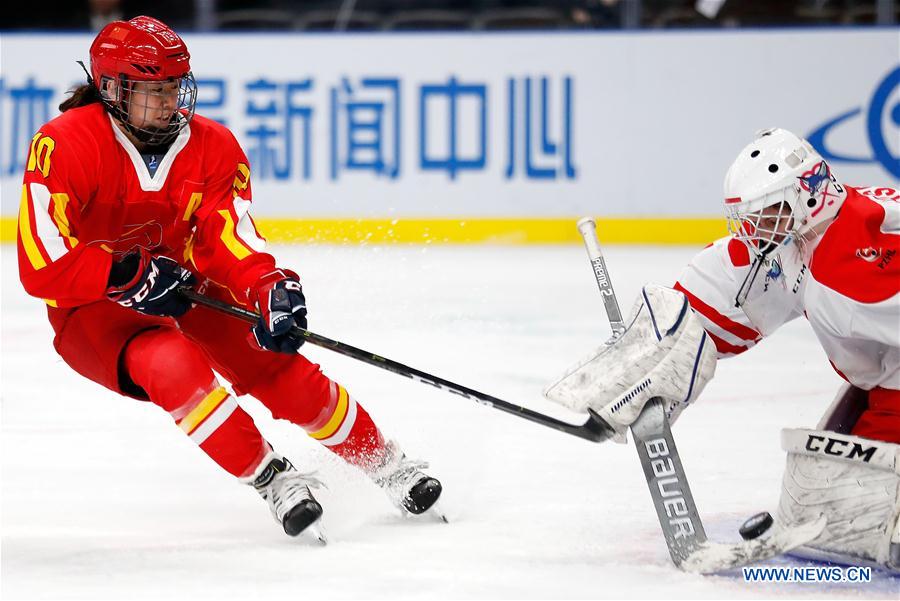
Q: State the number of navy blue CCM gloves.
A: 2